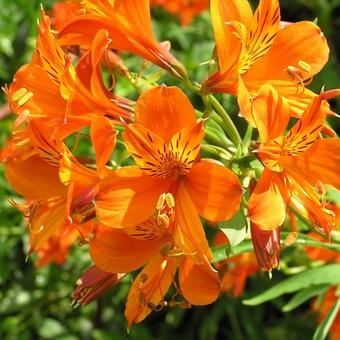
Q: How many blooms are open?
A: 7